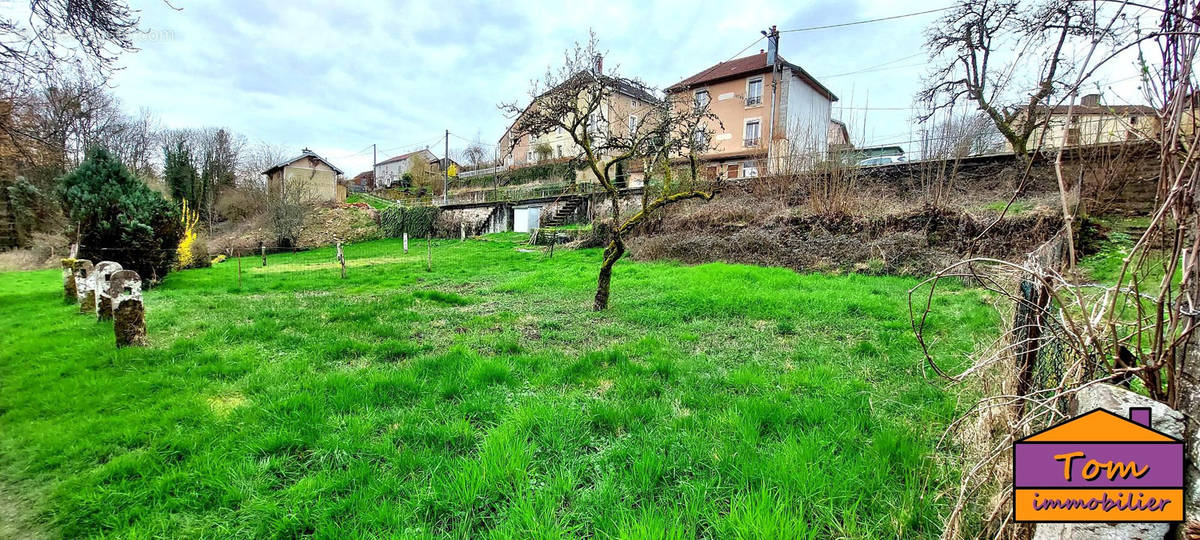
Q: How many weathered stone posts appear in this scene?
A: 4